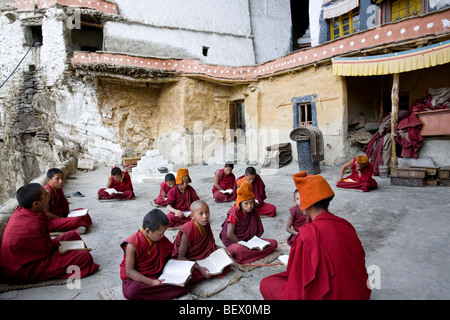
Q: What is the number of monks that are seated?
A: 13